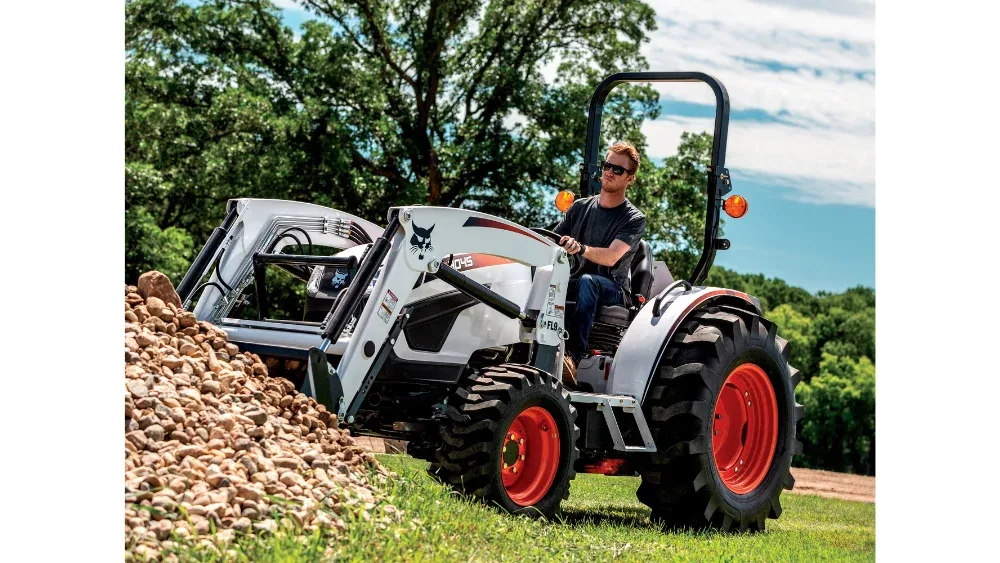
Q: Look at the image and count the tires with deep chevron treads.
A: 2